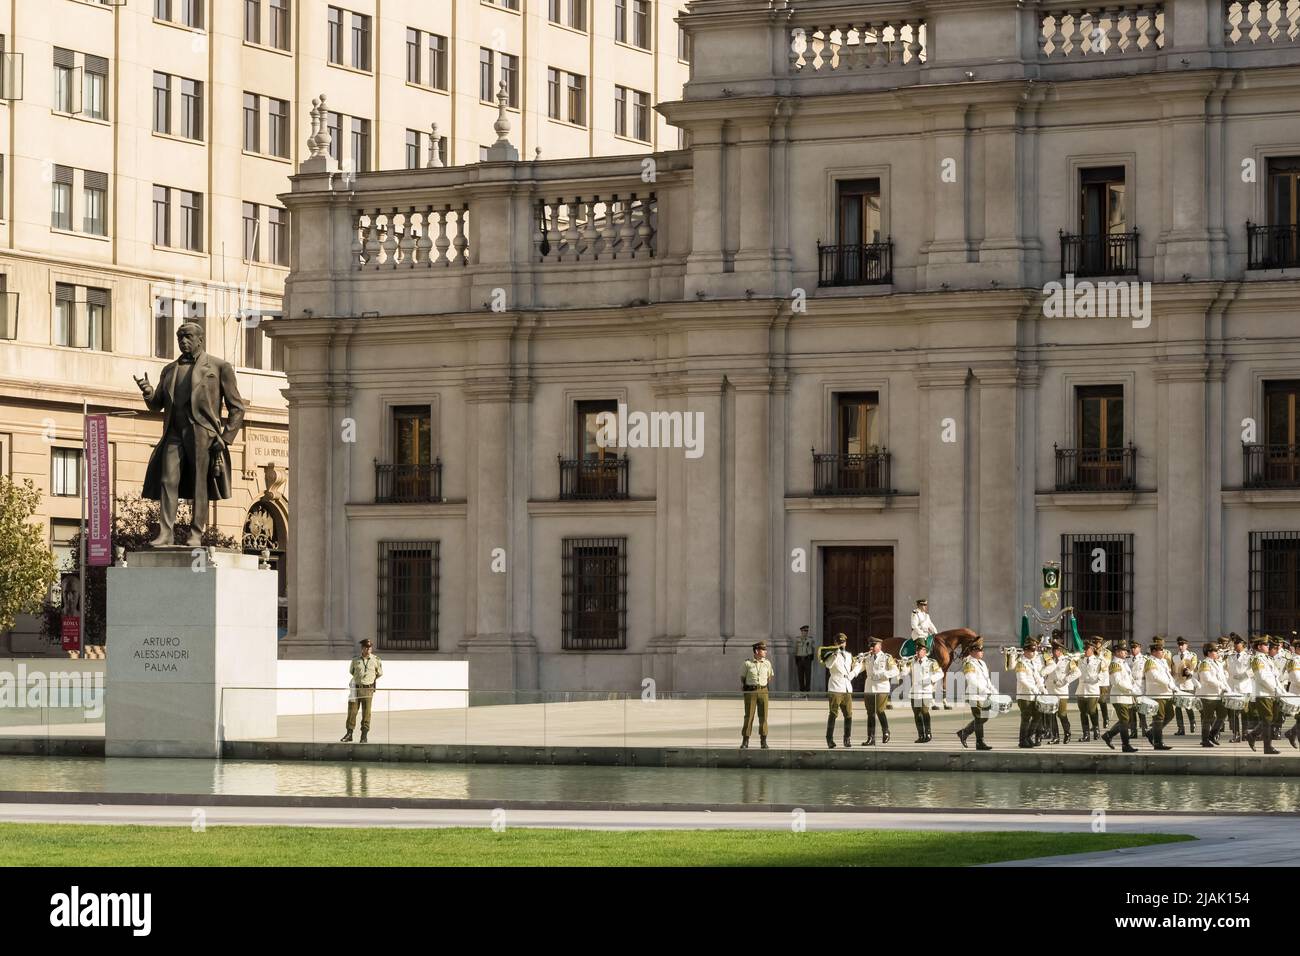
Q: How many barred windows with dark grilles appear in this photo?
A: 4